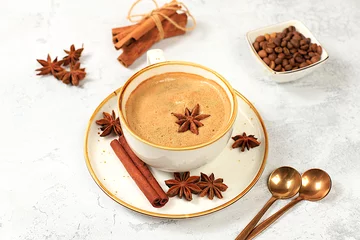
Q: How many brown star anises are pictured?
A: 8